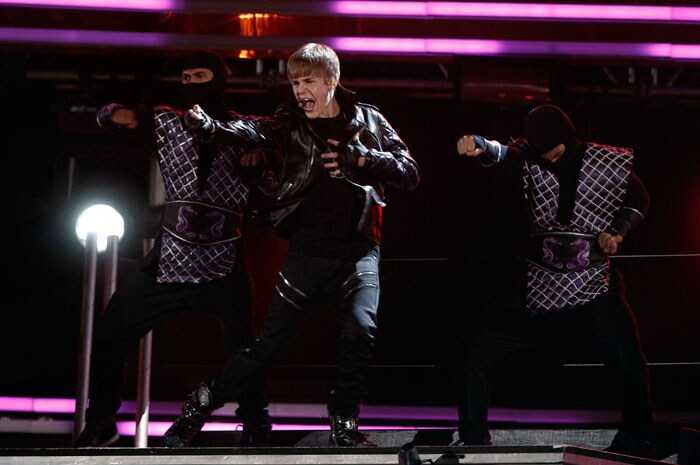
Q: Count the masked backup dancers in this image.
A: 2